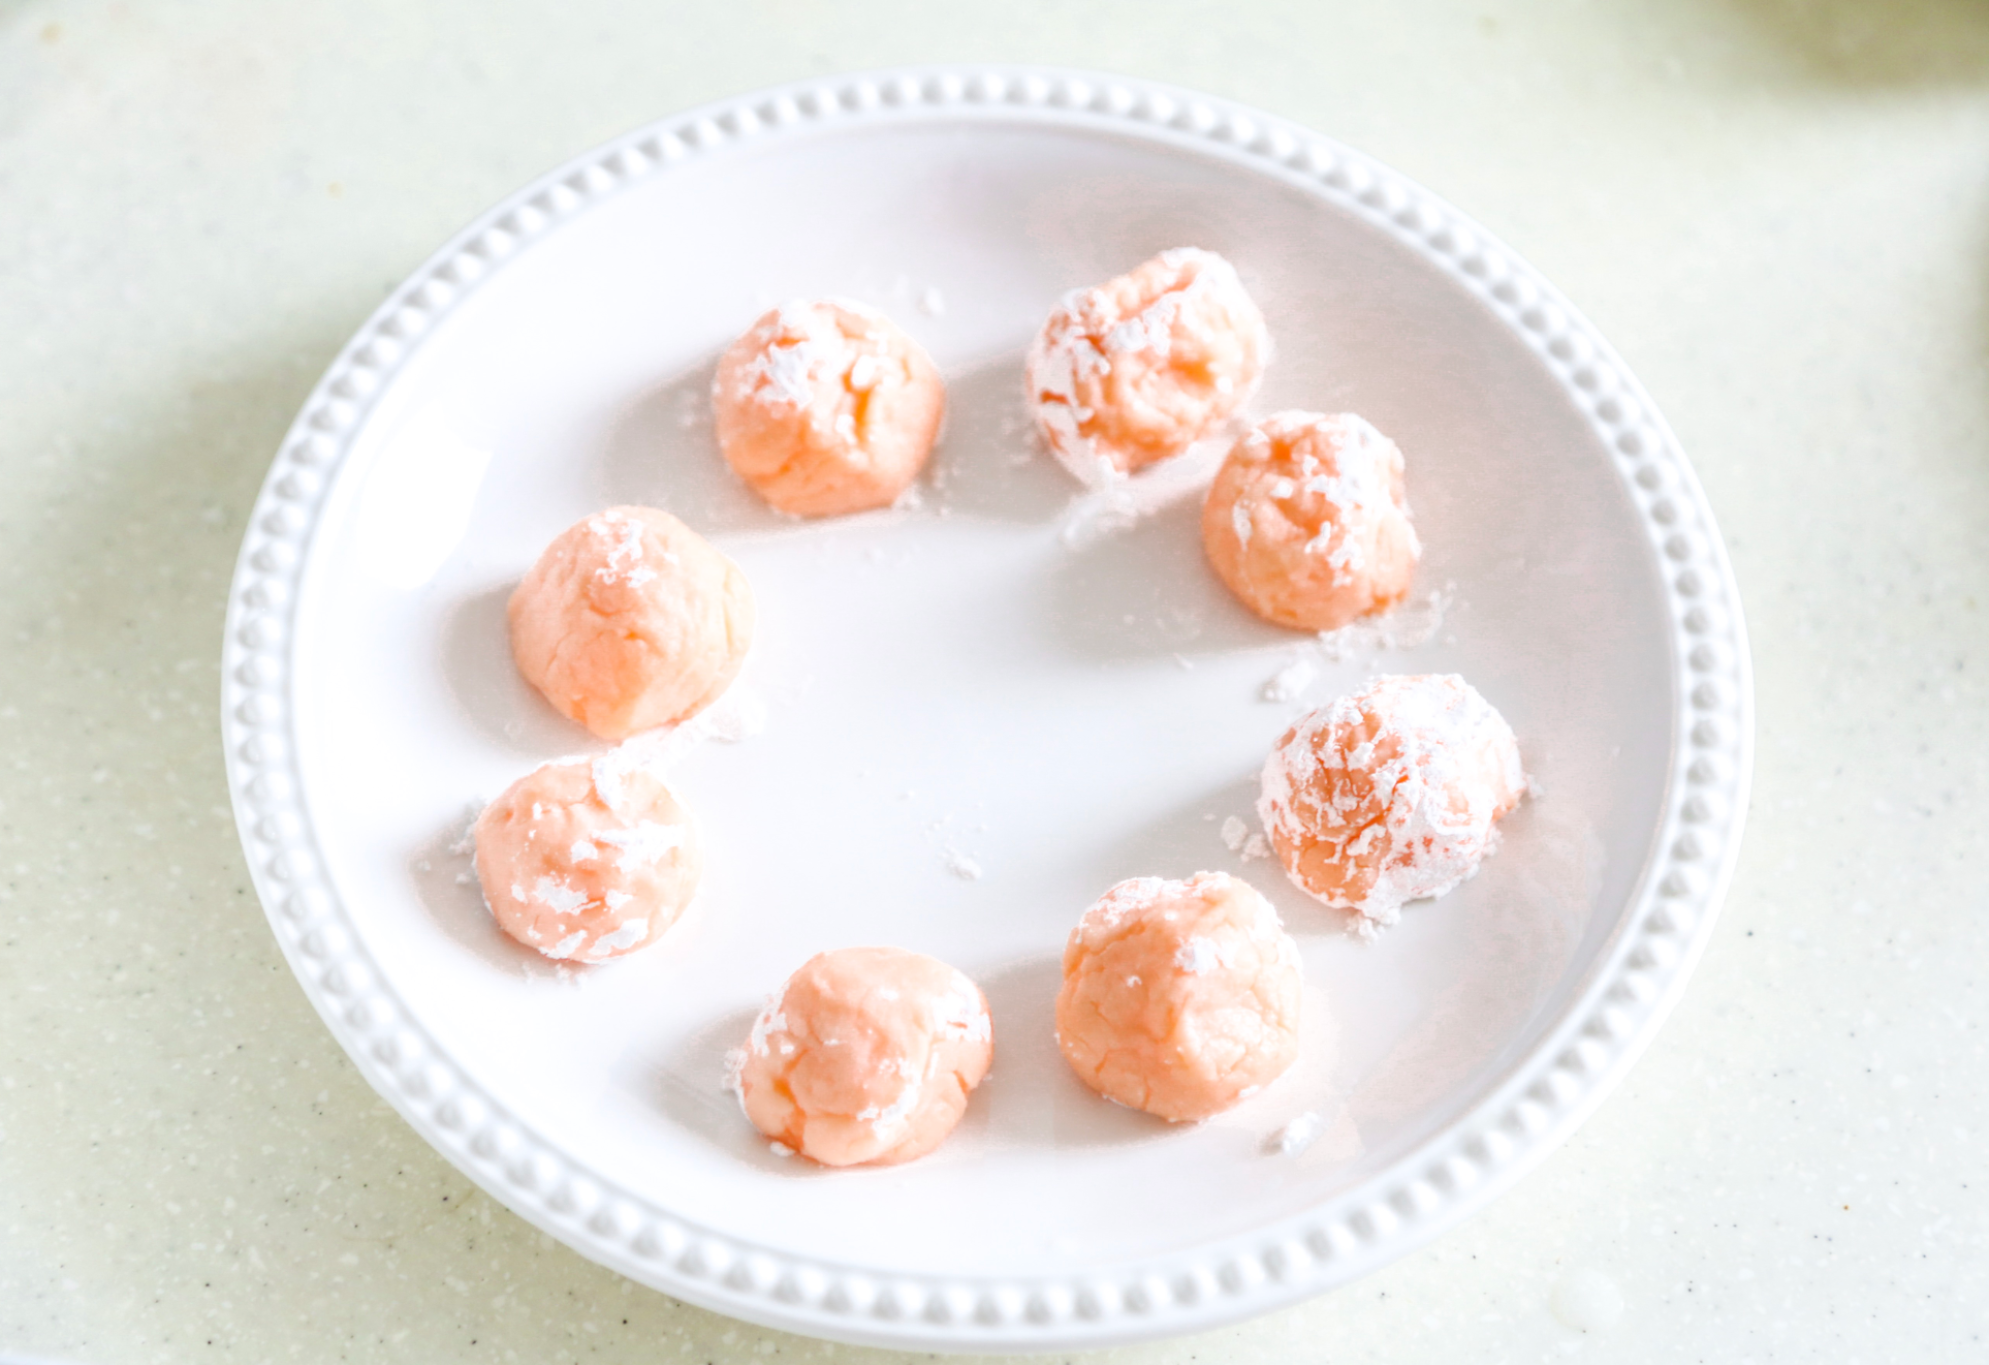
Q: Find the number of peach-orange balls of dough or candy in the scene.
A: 8